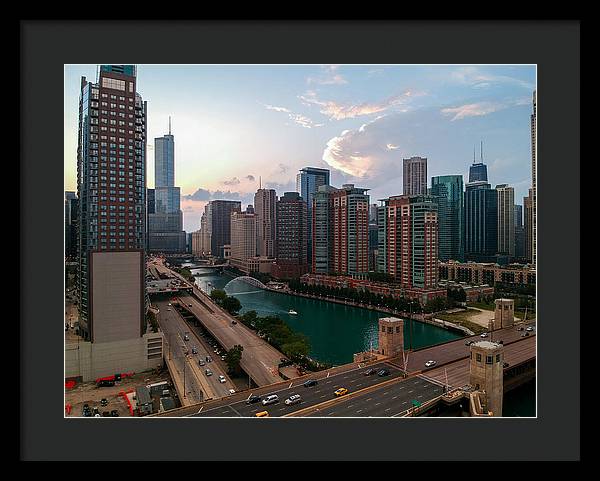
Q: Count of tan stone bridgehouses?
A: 3